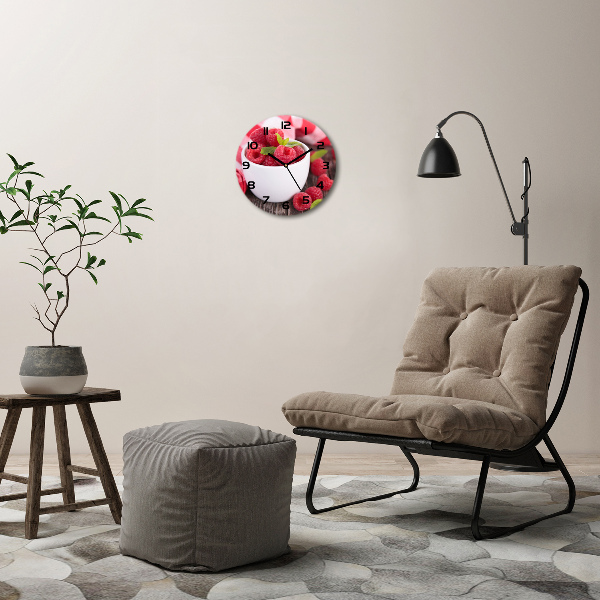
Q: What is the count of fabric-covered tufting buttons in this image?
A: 4